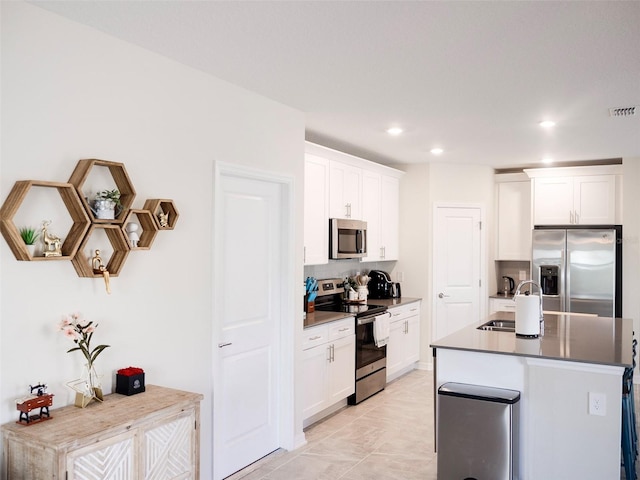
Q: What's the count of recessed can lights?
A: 4